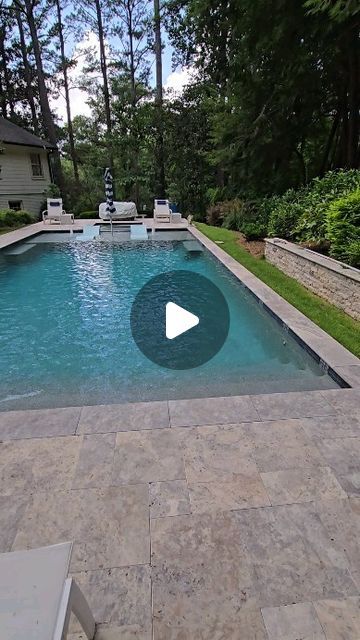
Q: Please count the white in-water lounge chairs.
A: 2